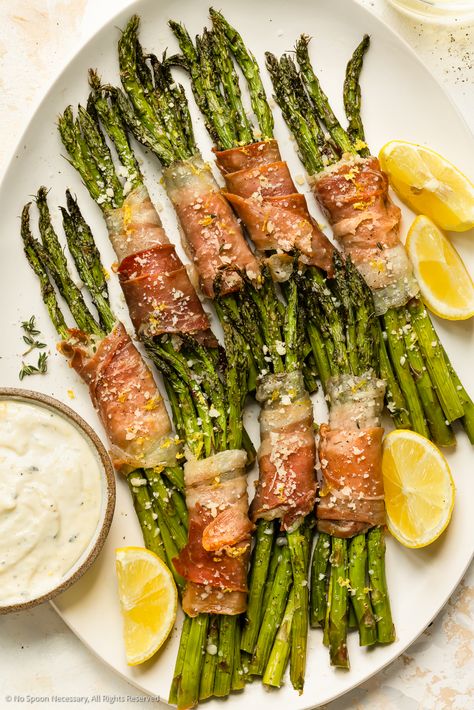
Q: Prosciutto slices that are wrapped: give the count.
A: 8